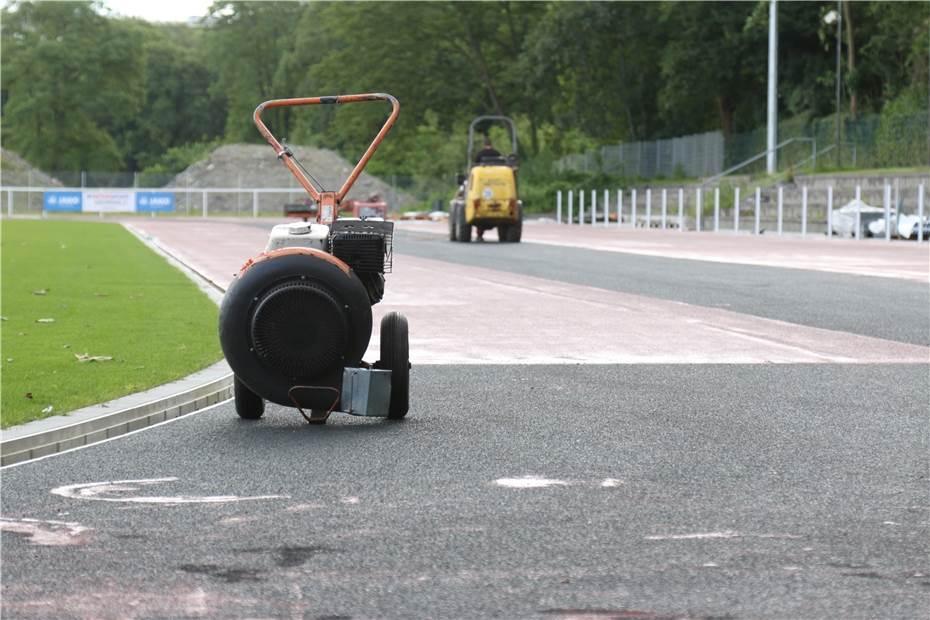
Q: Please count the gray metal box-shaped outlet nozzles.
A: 1